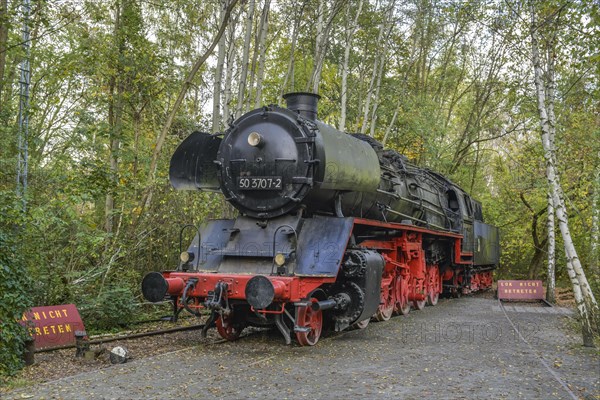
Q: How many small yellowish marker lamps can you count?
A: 3